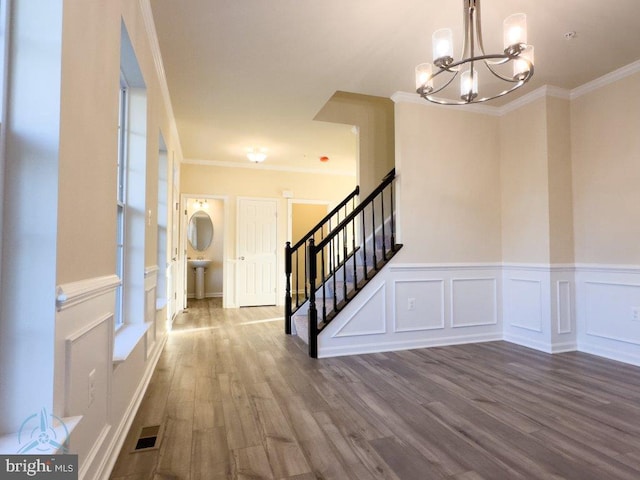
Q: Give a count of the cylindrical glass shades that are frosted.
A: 5